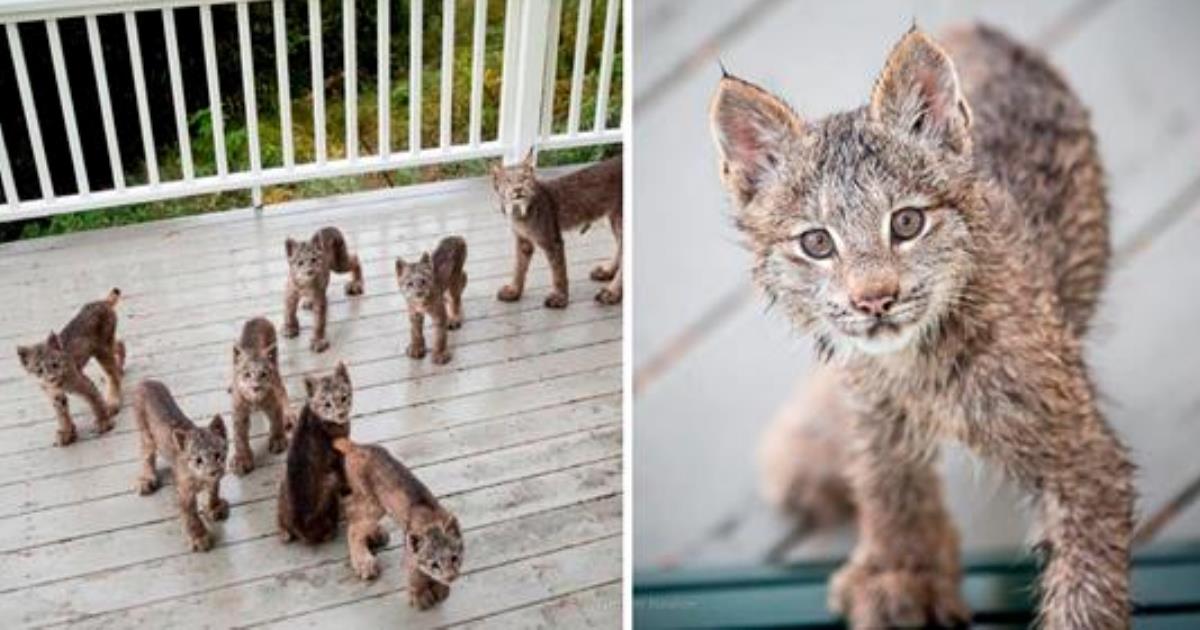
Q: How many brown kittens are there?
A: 8